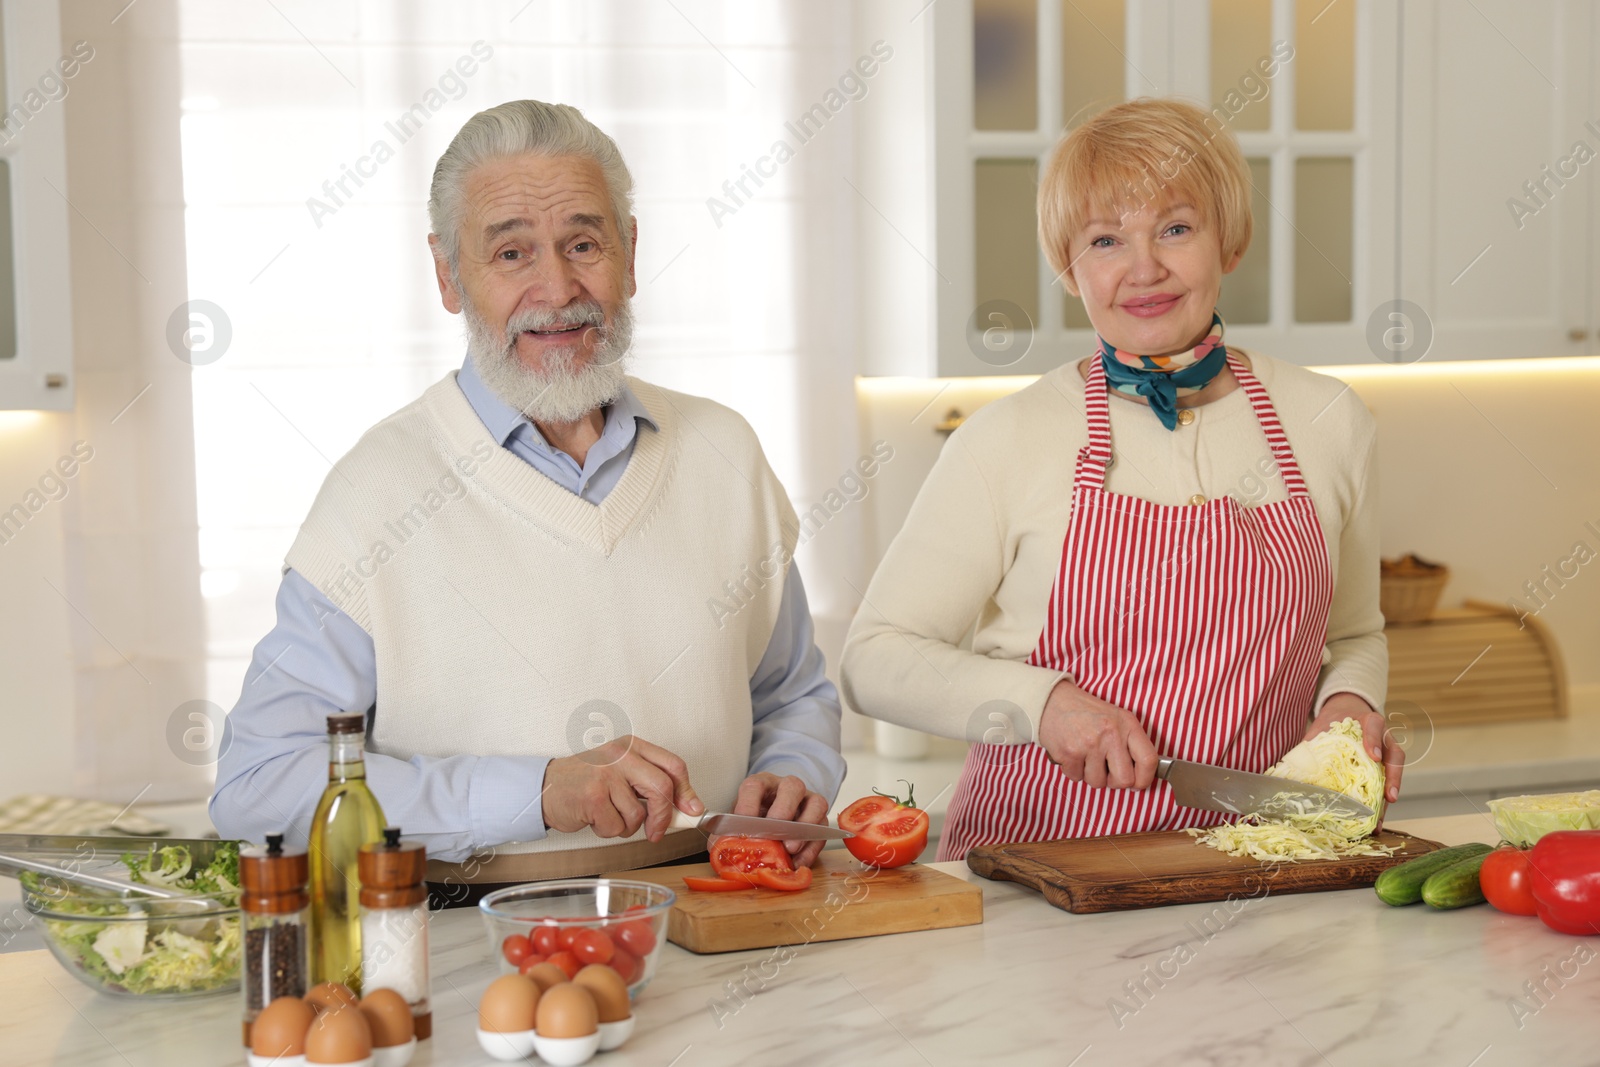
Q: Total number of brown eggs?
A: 8